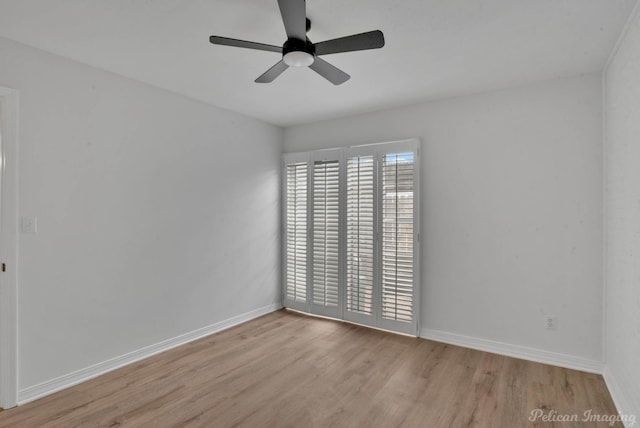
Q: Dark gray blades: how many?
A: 5